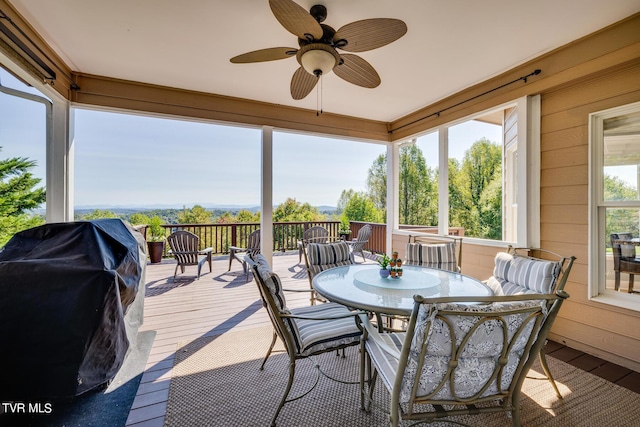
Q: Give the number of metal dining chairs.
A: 5